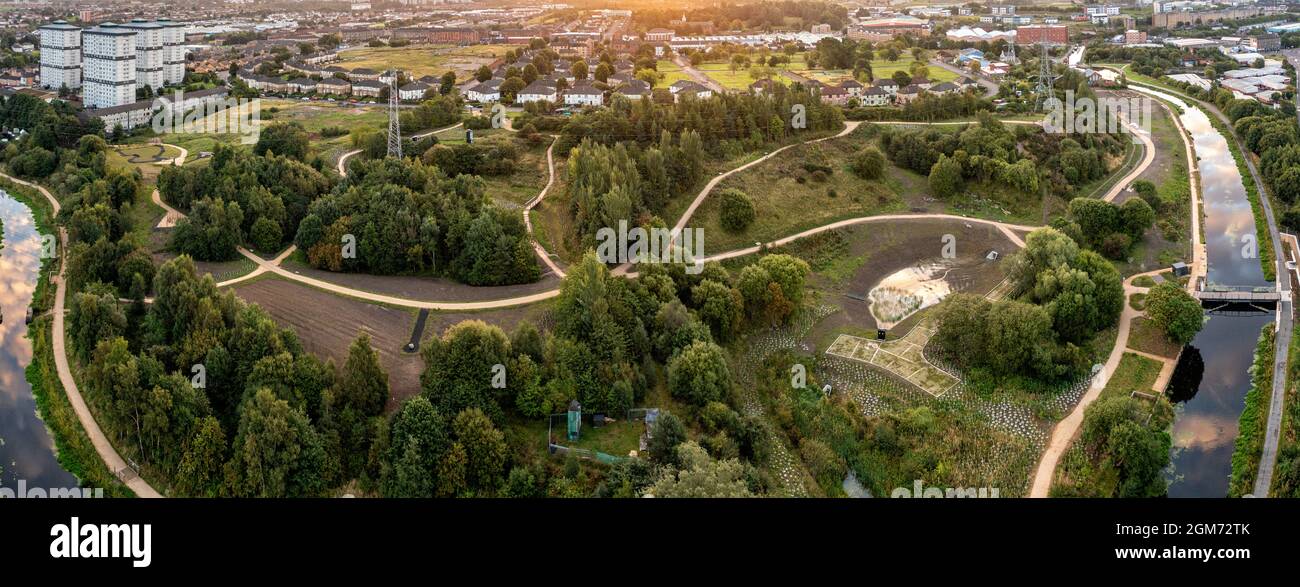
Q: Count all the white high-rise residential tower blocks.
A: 4